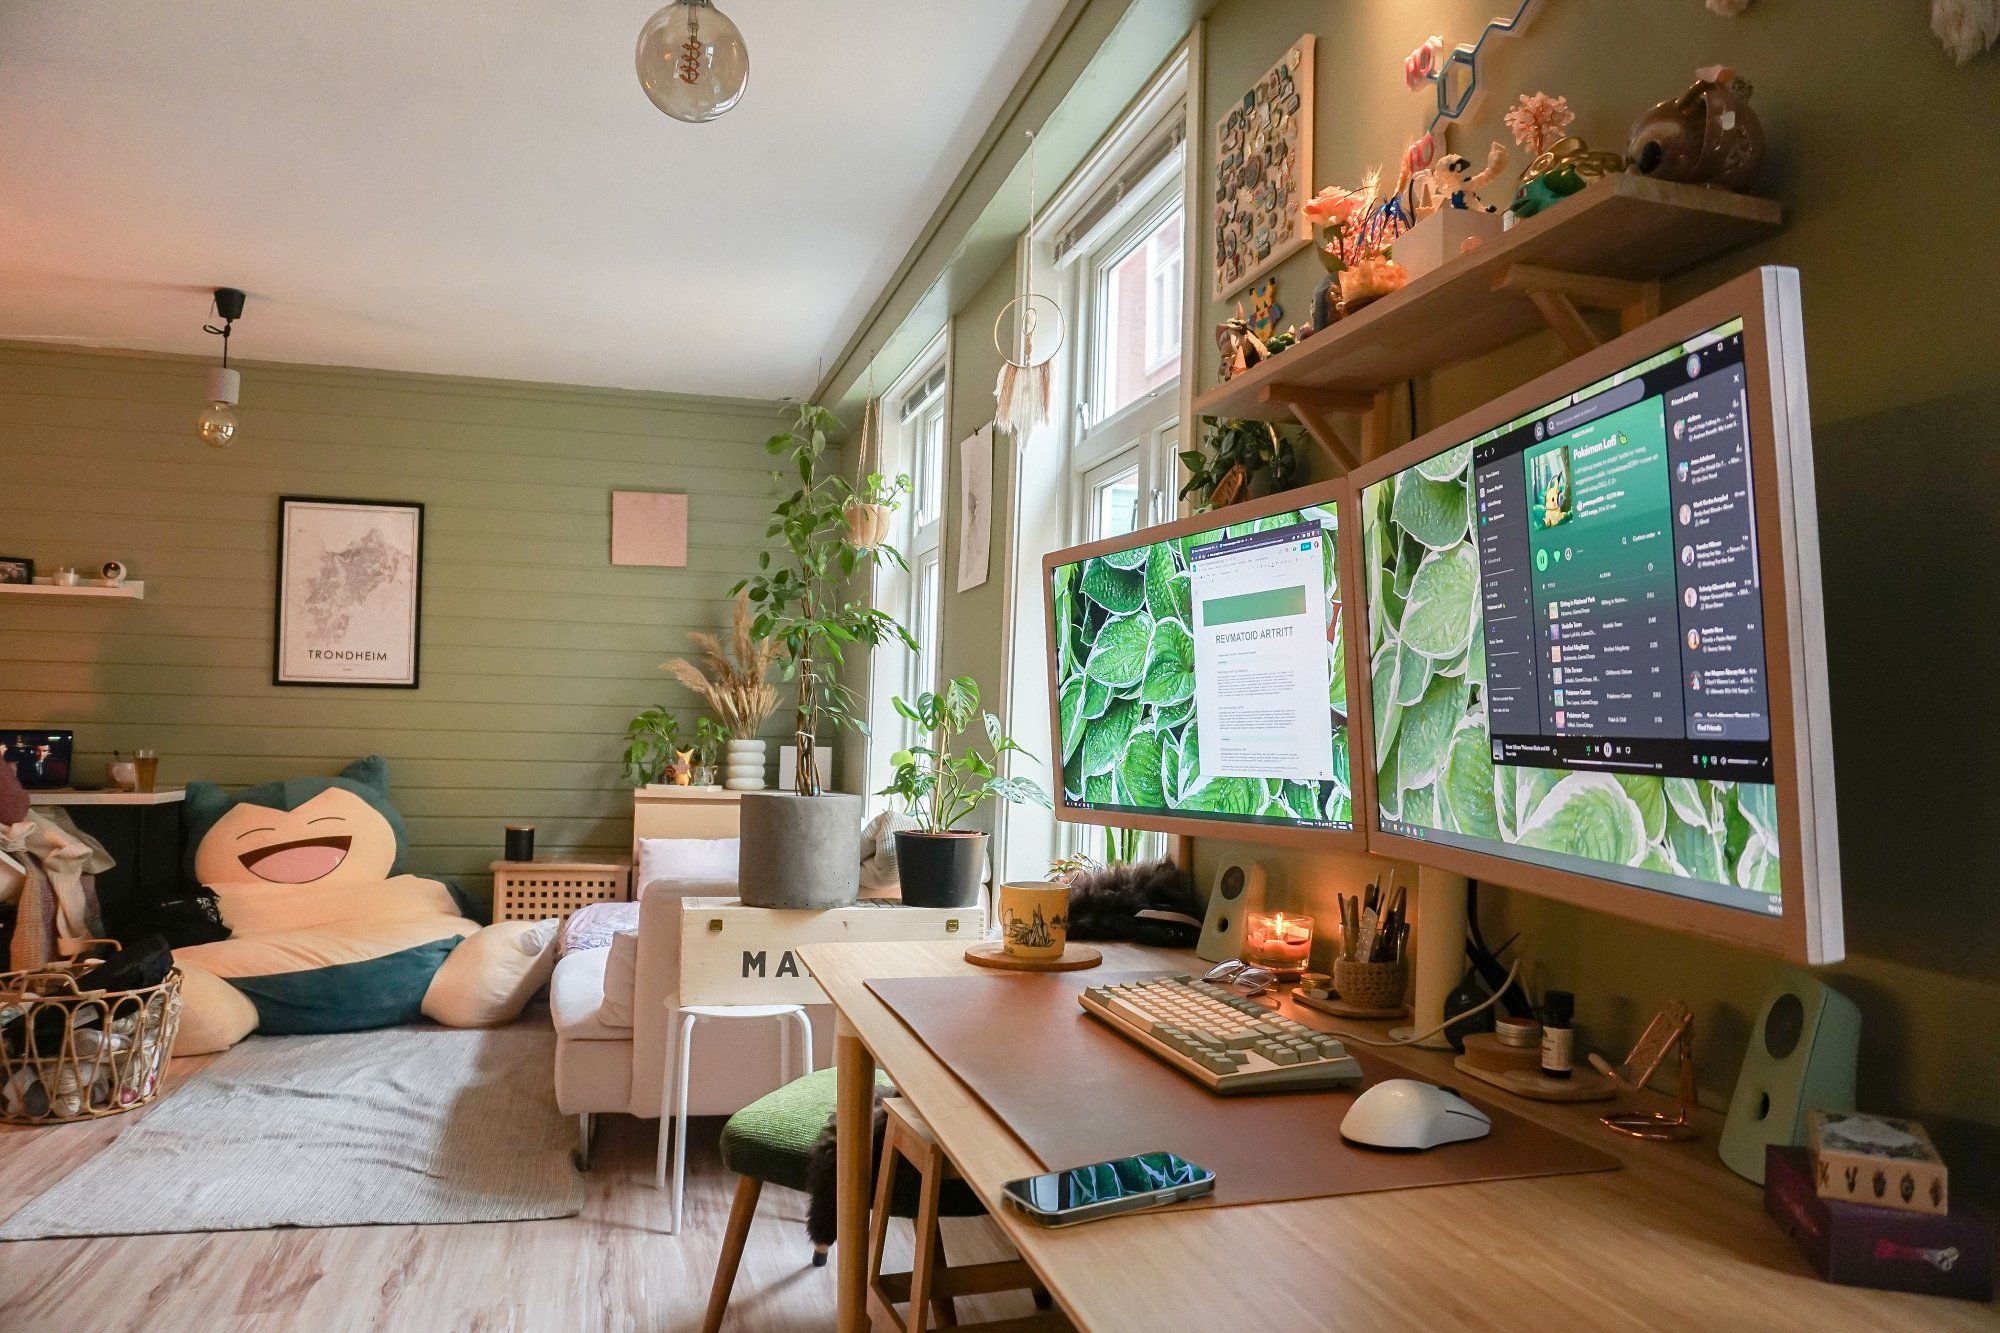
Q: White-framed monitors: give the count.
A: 2